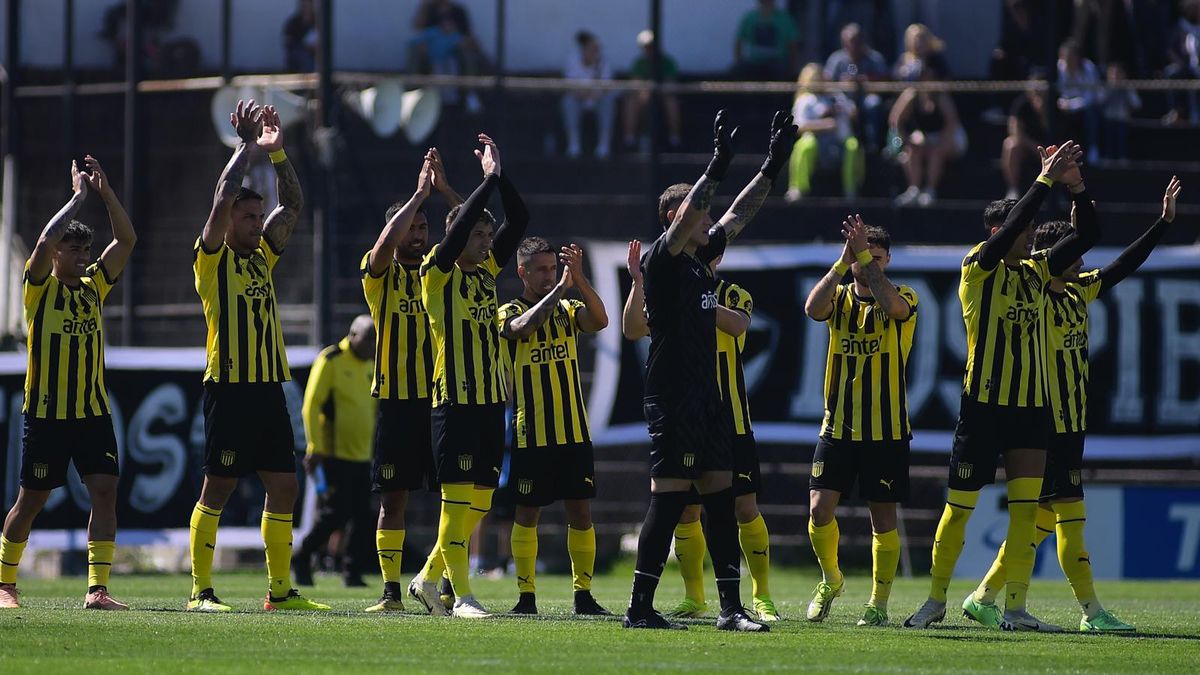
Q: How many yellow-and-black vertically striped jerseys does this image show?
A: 9